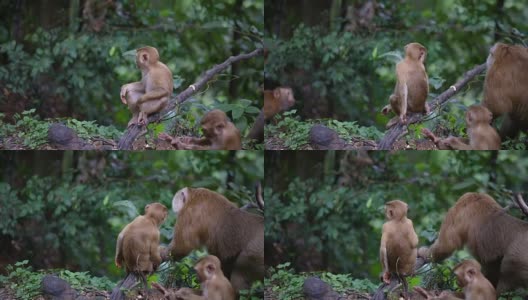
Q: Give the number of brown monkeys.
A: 12